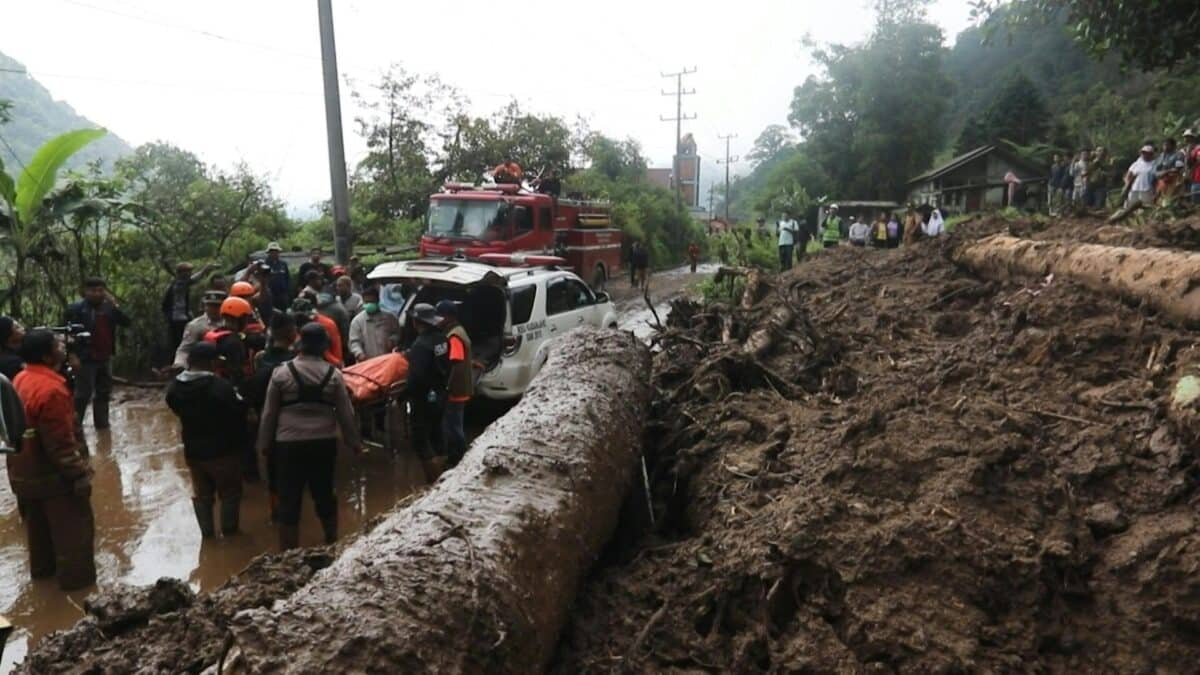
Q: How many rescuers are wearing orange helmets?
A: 2